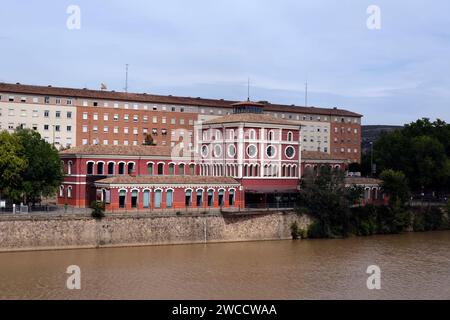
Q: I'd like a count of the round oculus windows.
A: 6